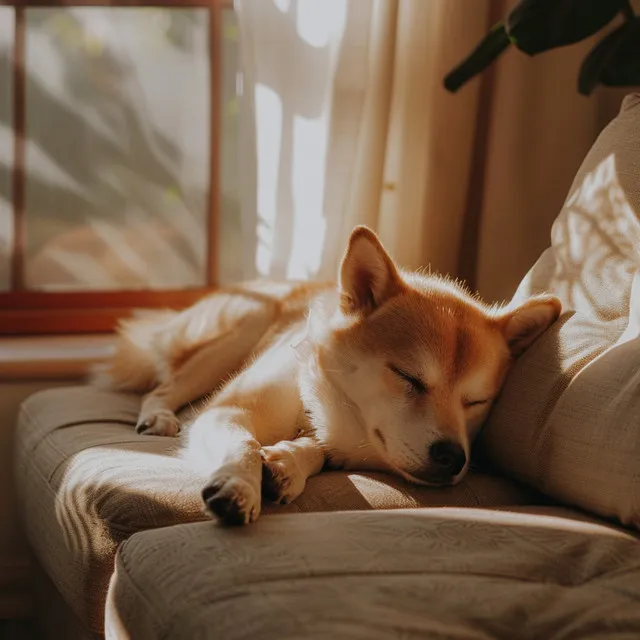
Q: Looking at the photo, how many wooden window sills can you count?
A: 1